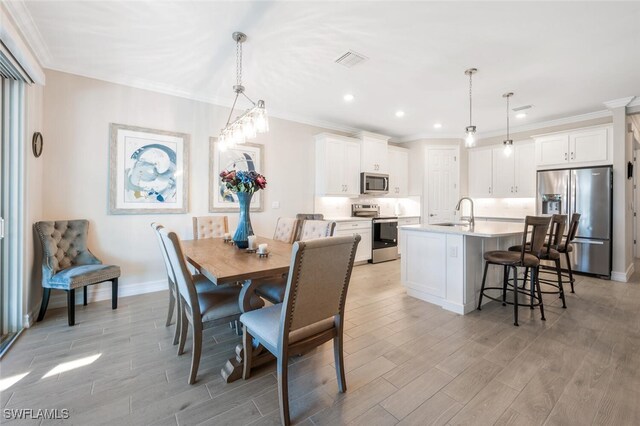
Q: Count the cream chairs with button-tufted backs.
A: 3